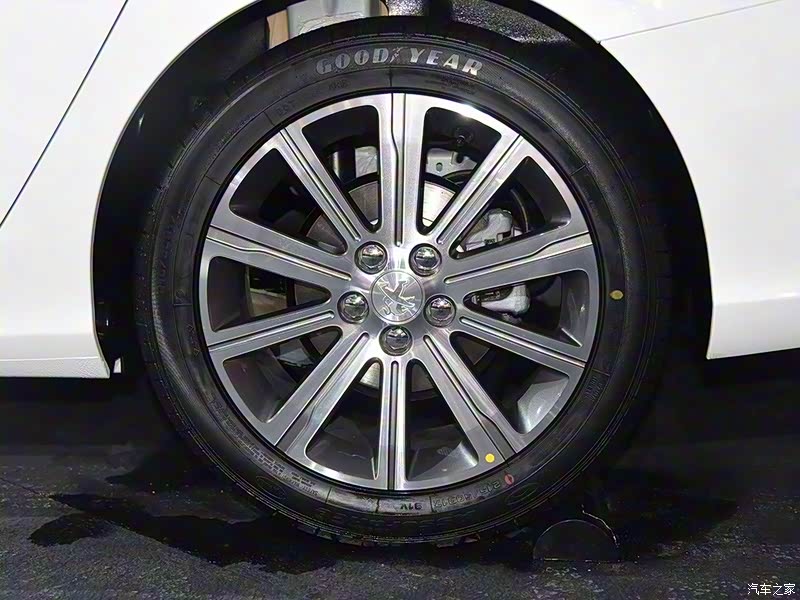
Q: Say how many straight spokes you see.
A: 10